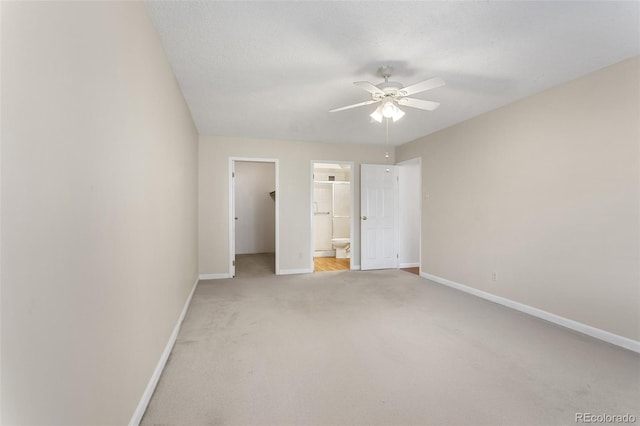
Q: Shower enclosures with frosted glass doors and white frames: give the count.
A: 1